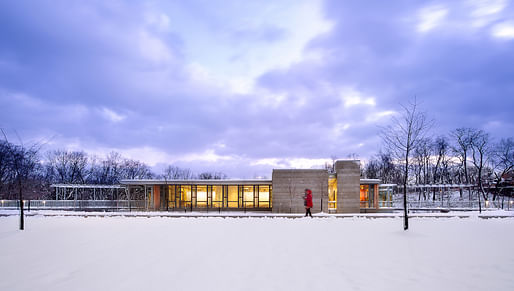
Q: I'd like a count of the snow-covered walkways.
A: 1